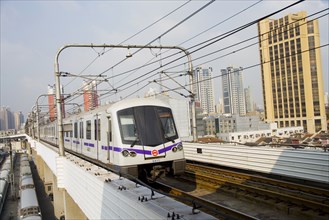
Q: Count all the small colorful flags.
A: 0